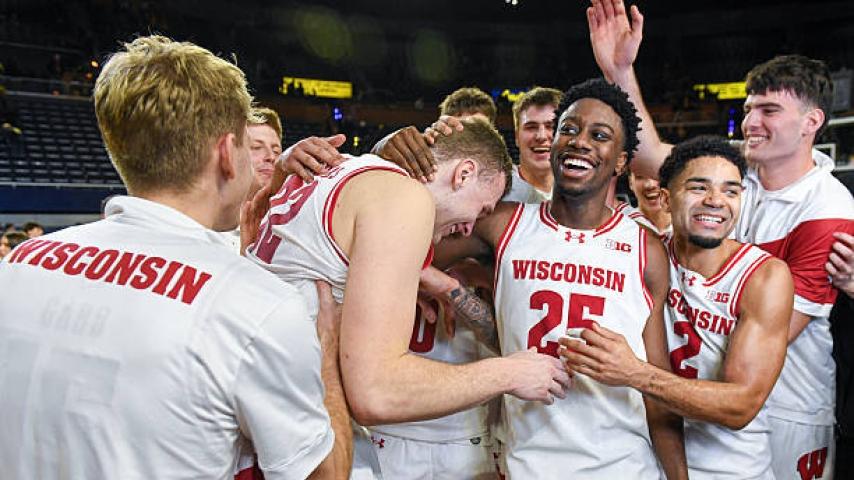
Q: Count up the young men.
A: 9